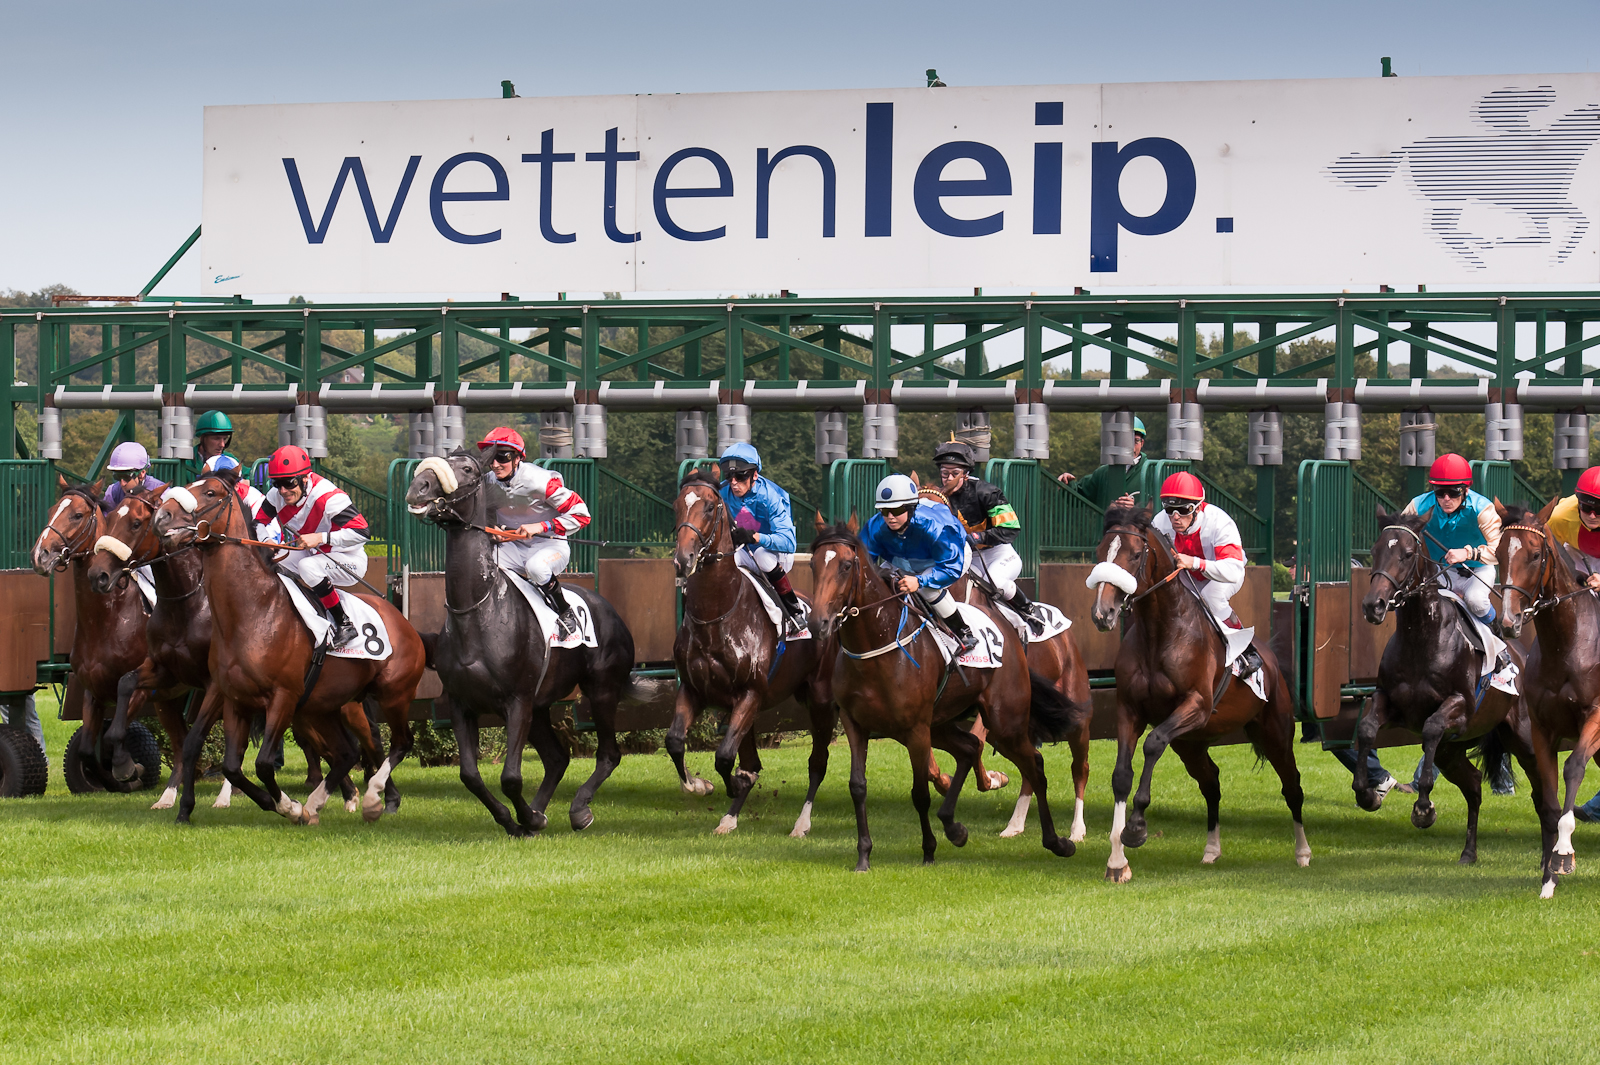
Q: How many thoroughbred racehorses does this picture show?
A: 10